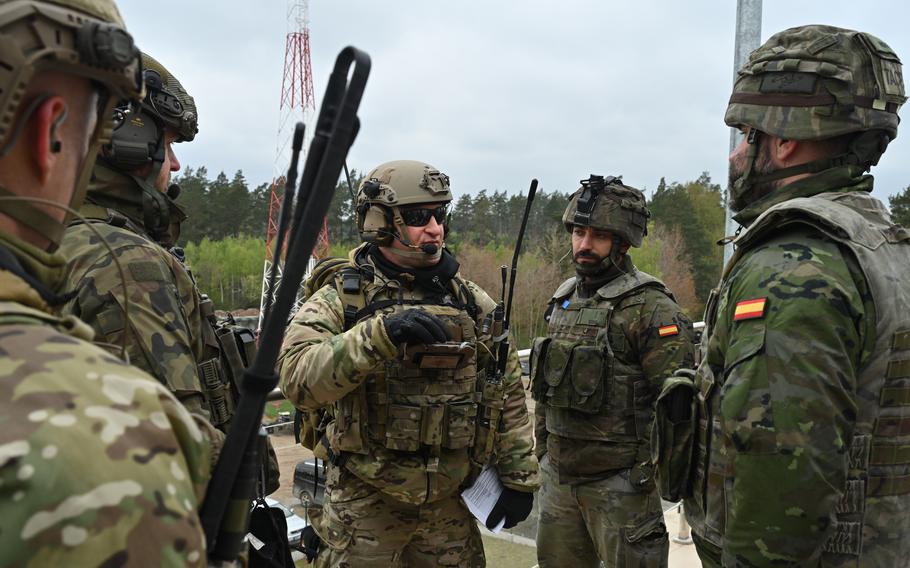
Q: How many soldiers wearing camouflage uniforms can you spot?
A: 5